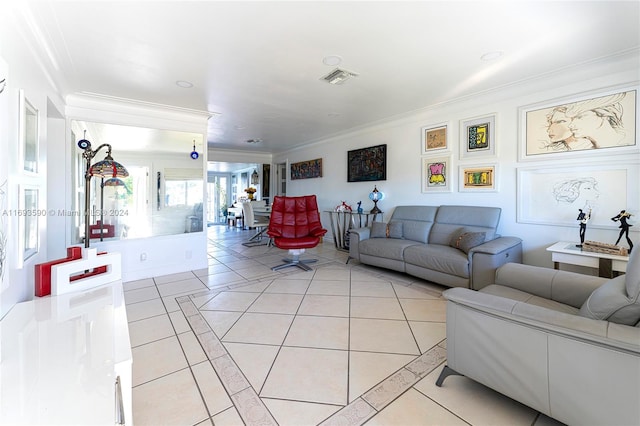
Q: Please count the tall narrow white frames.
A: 2